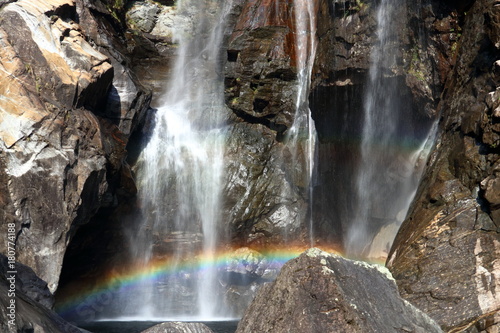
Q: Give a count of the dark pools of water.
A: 1